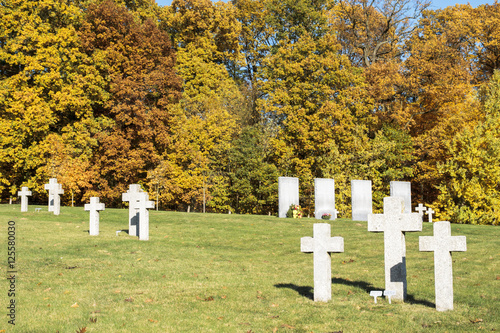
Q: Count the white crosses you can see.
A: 11